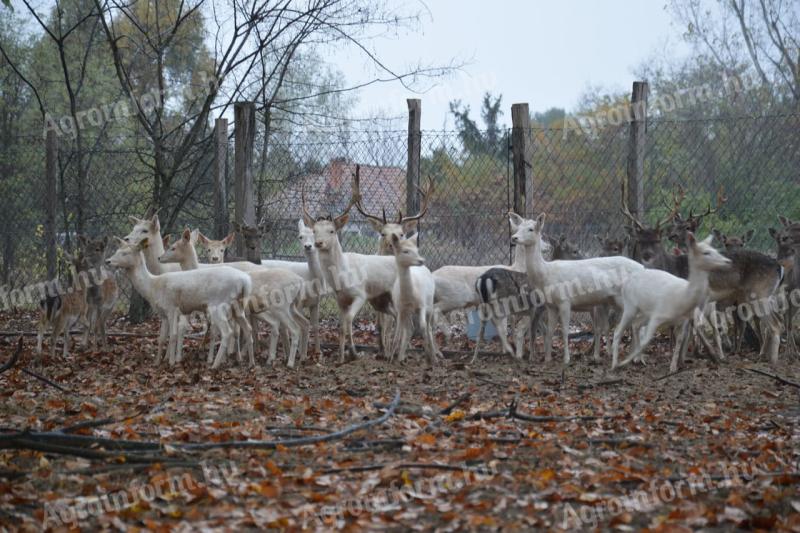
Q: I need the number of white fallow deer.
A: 11